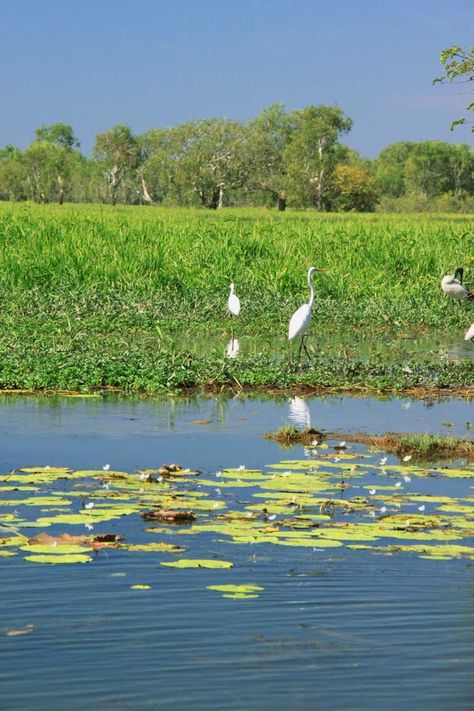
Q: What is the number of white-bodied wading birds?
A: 4